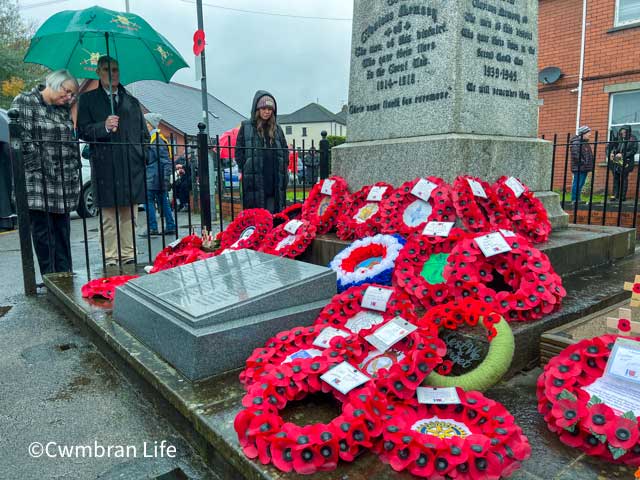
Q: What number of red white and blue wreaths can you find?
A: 1